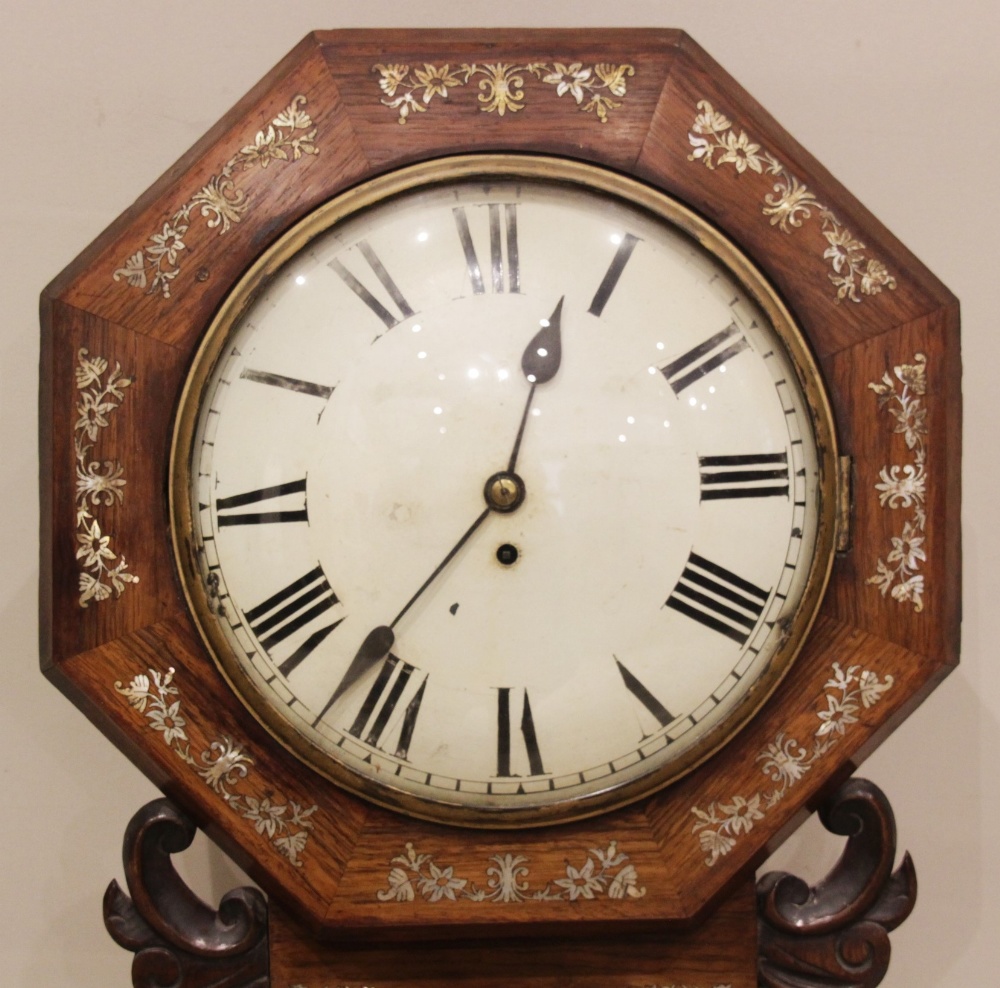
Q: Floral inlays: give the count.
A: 8